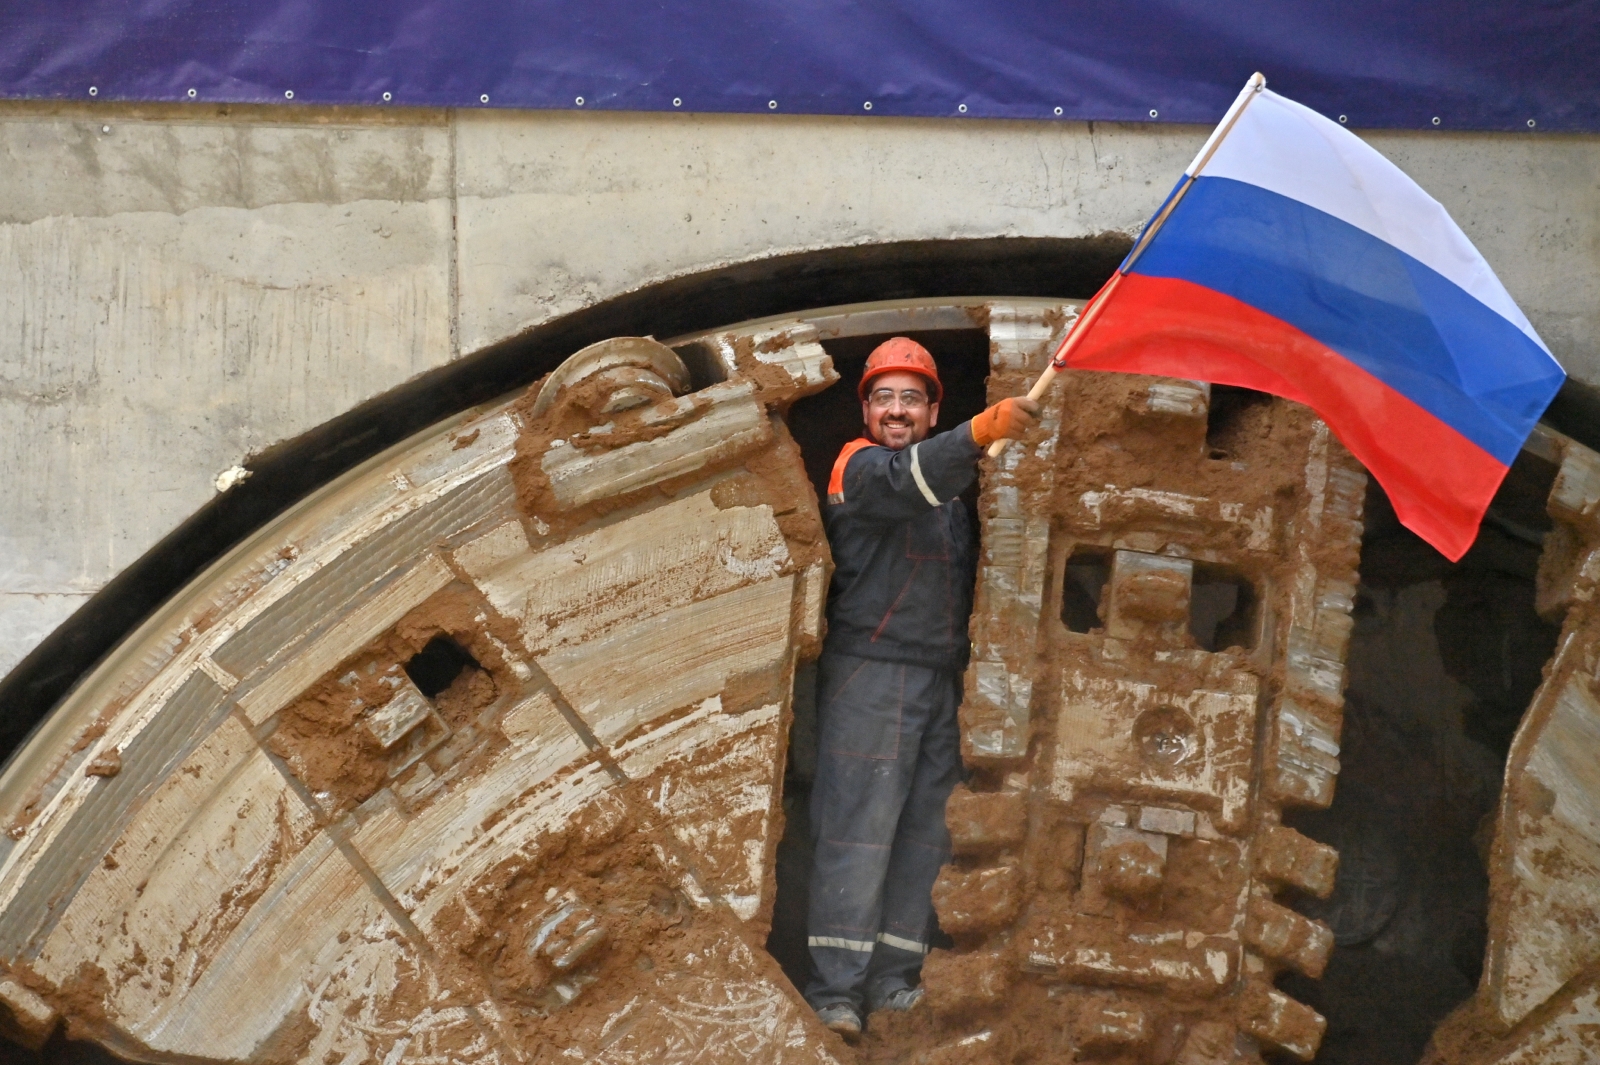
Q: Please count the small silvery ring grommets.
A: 15